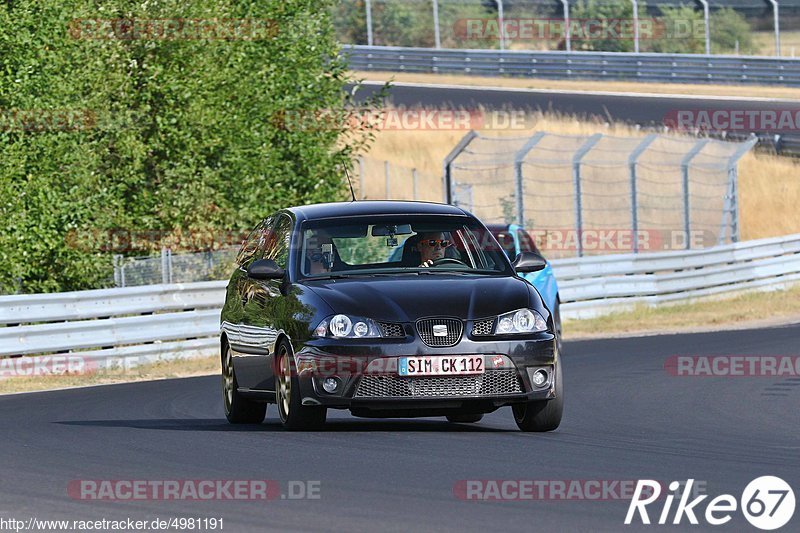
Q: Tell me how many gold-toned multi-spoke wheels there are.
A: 2